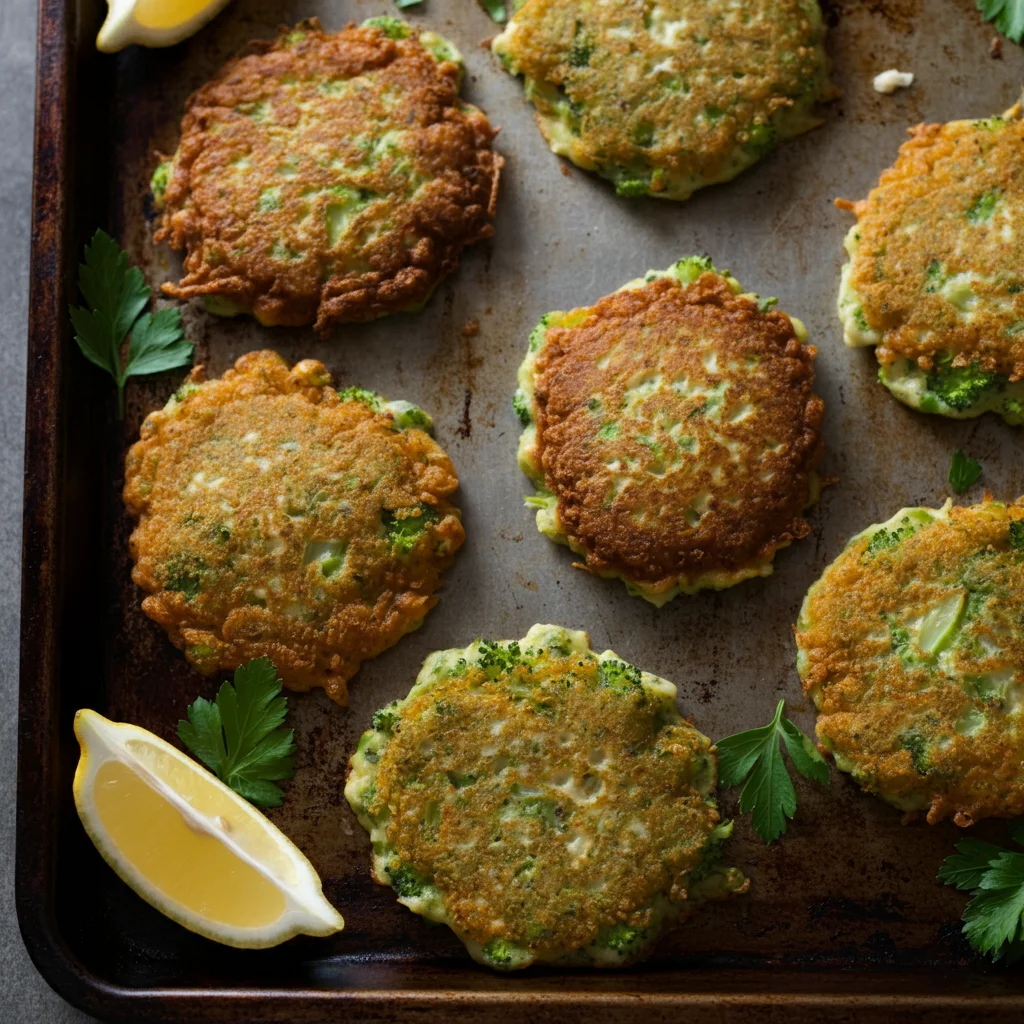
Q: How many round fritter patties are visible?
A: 7